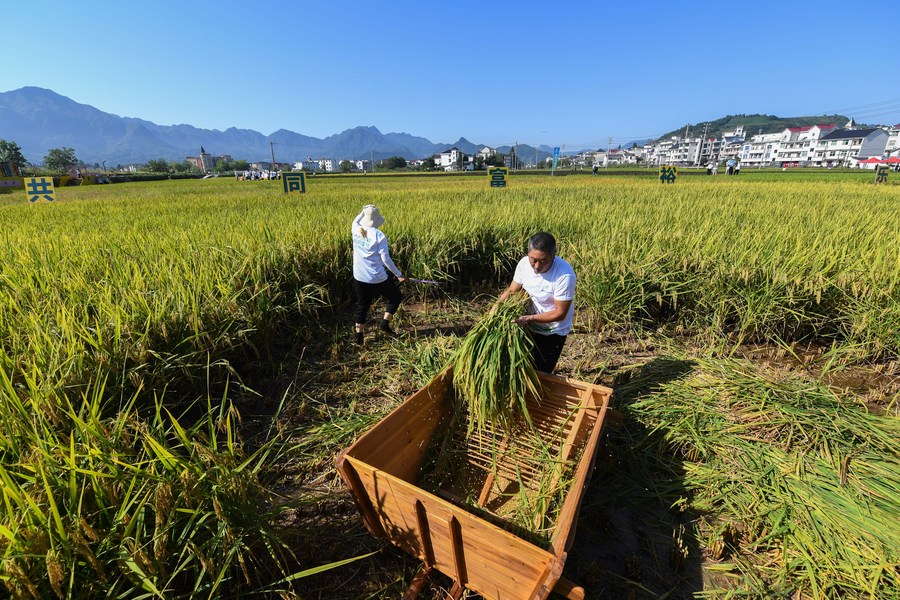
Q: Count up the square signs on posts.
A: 5